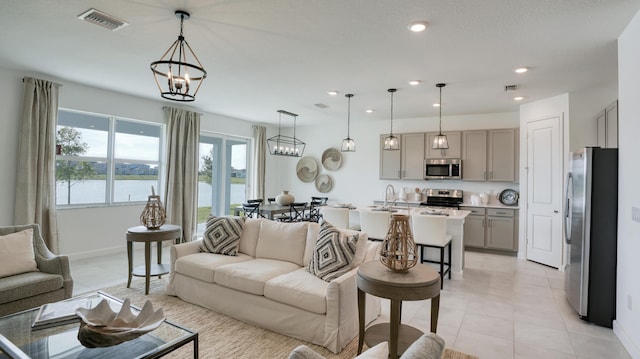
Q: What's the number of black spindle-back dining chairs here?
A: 6